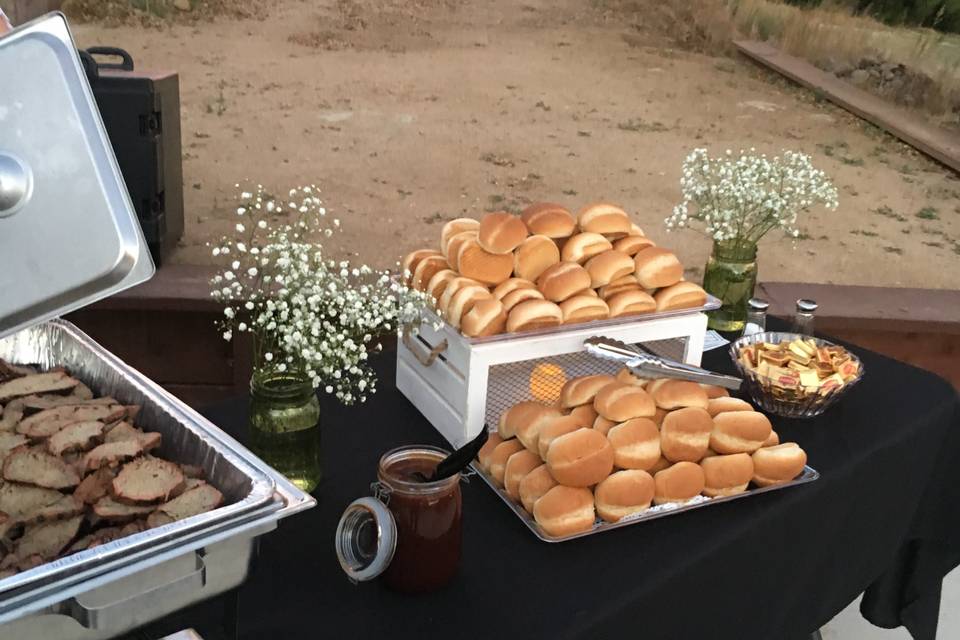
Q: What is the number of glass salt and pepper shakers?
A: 2